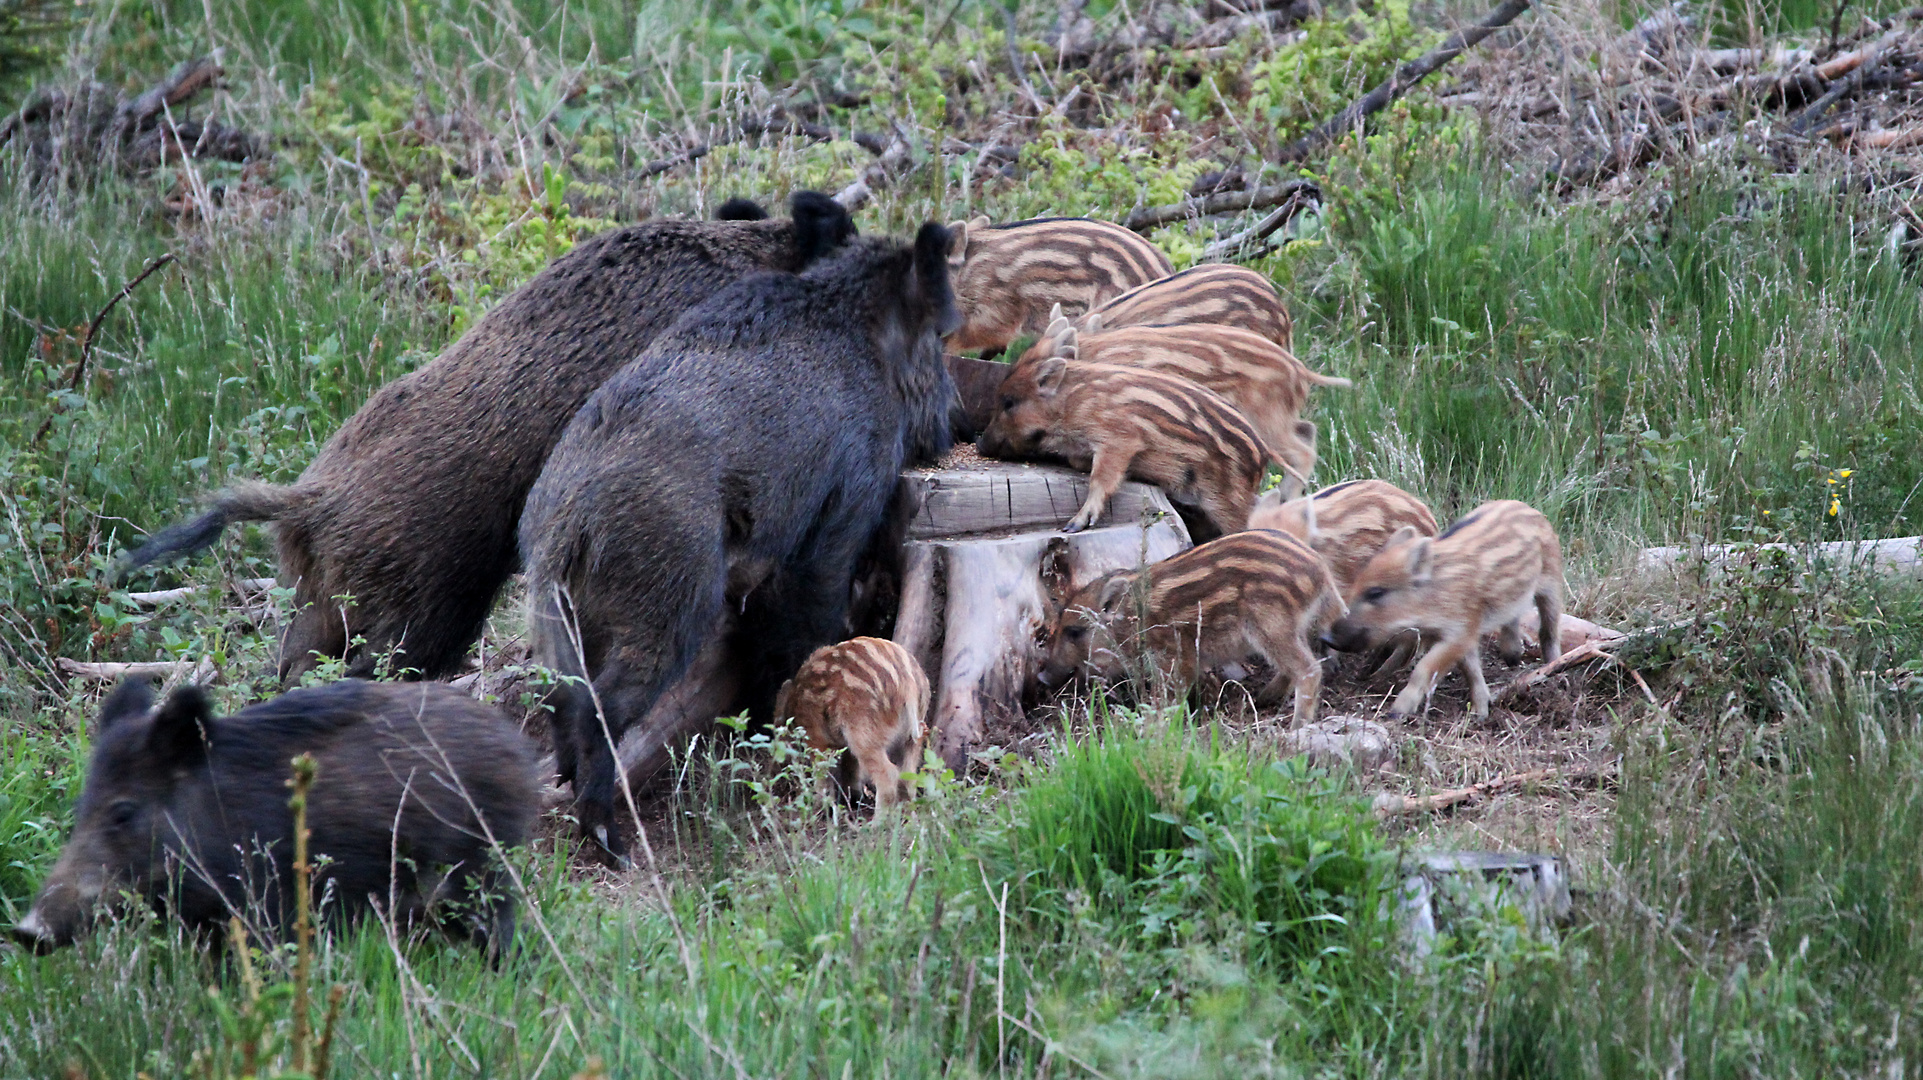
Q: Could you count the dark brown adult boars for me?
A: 3